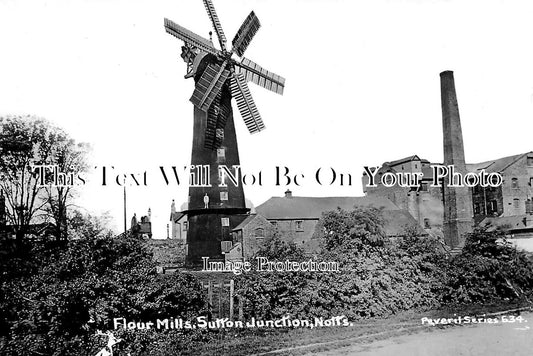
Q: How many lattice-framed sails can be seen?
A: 6